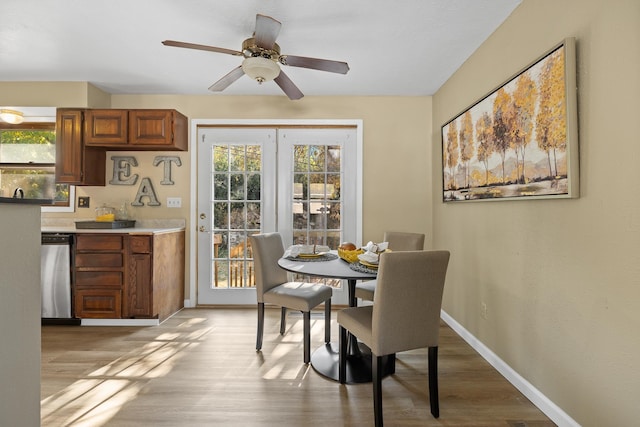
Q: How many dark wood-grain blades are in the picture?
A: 5